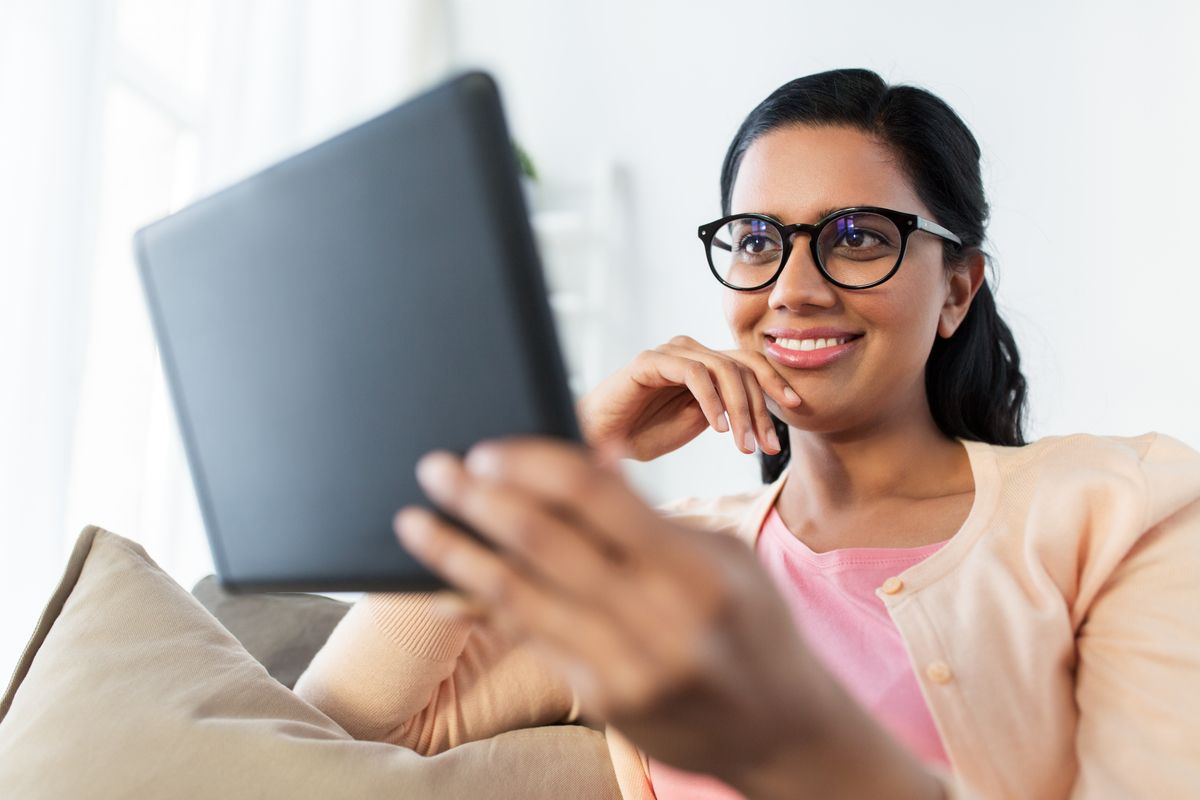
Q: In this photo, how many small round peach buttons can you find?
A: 2